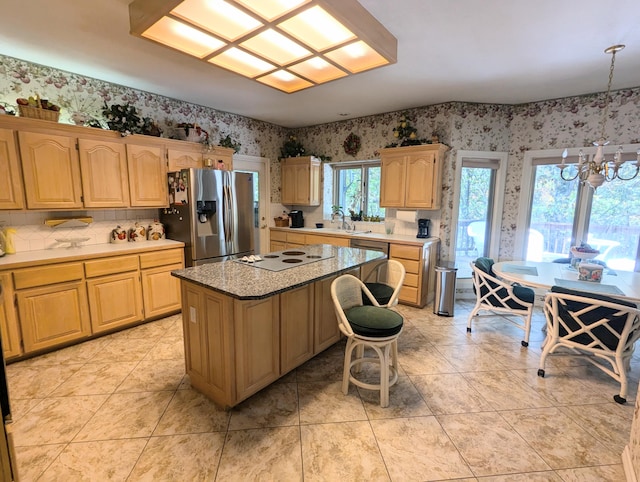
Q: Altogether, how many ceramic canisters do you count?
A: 3